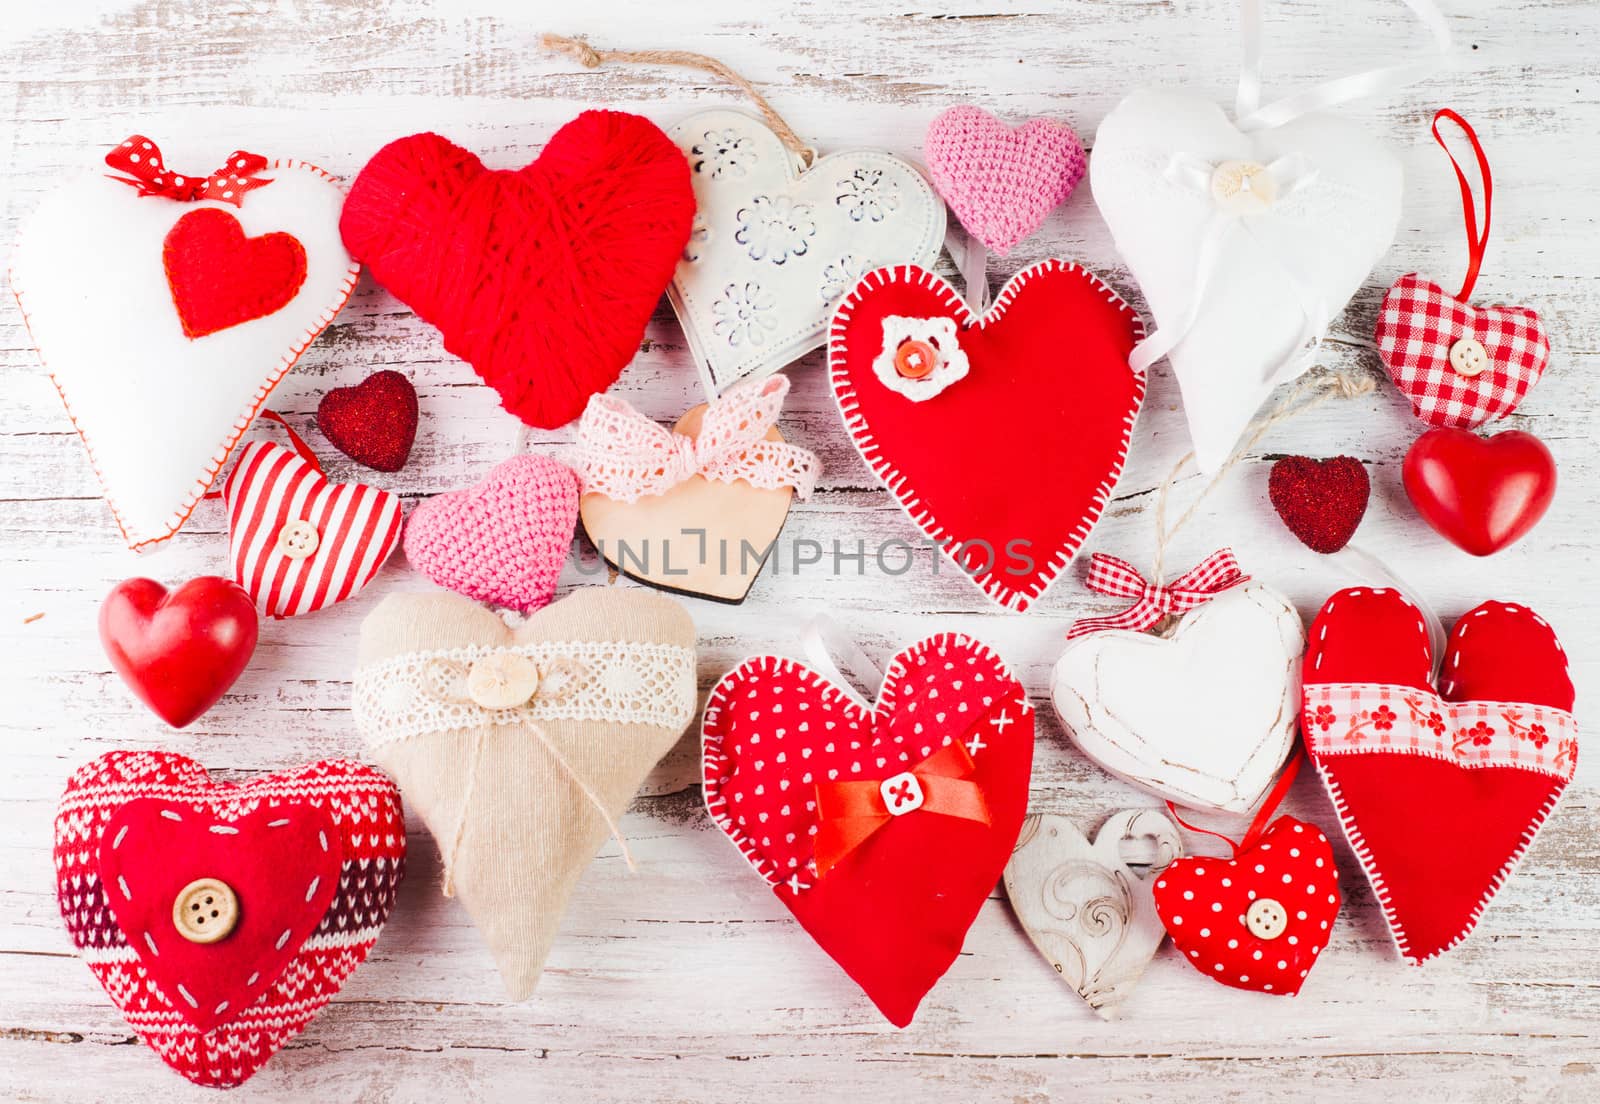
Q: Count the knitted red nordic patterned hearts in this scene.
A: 1